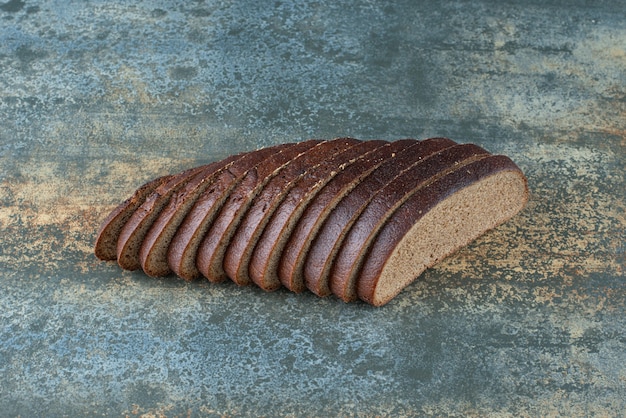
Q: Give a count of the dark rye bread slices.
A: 11